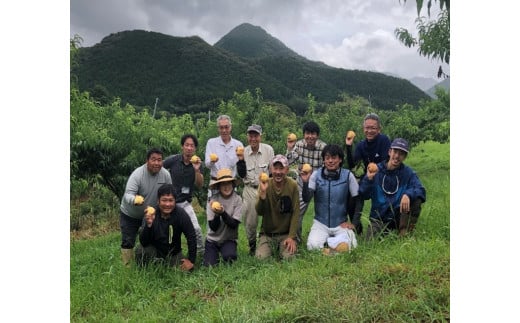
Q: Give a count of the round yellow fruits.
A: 11